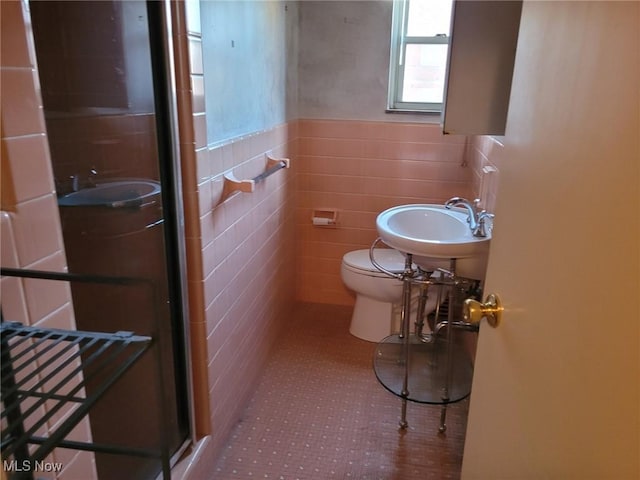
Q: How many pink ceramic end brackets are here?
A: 2